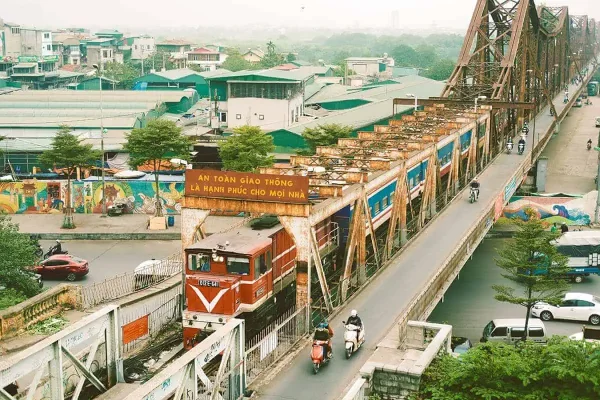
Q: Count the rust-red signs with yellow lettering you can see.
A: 1